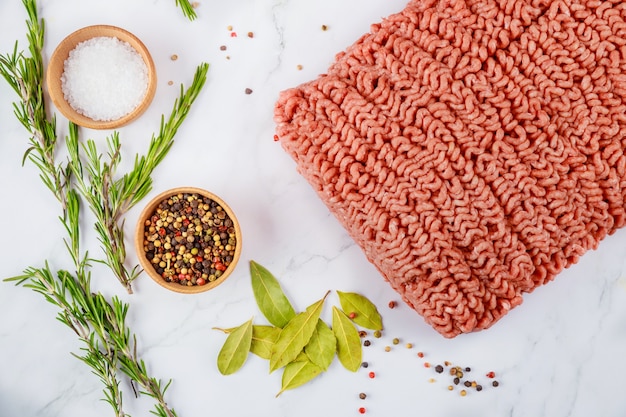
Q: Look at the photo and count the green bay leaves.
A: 8